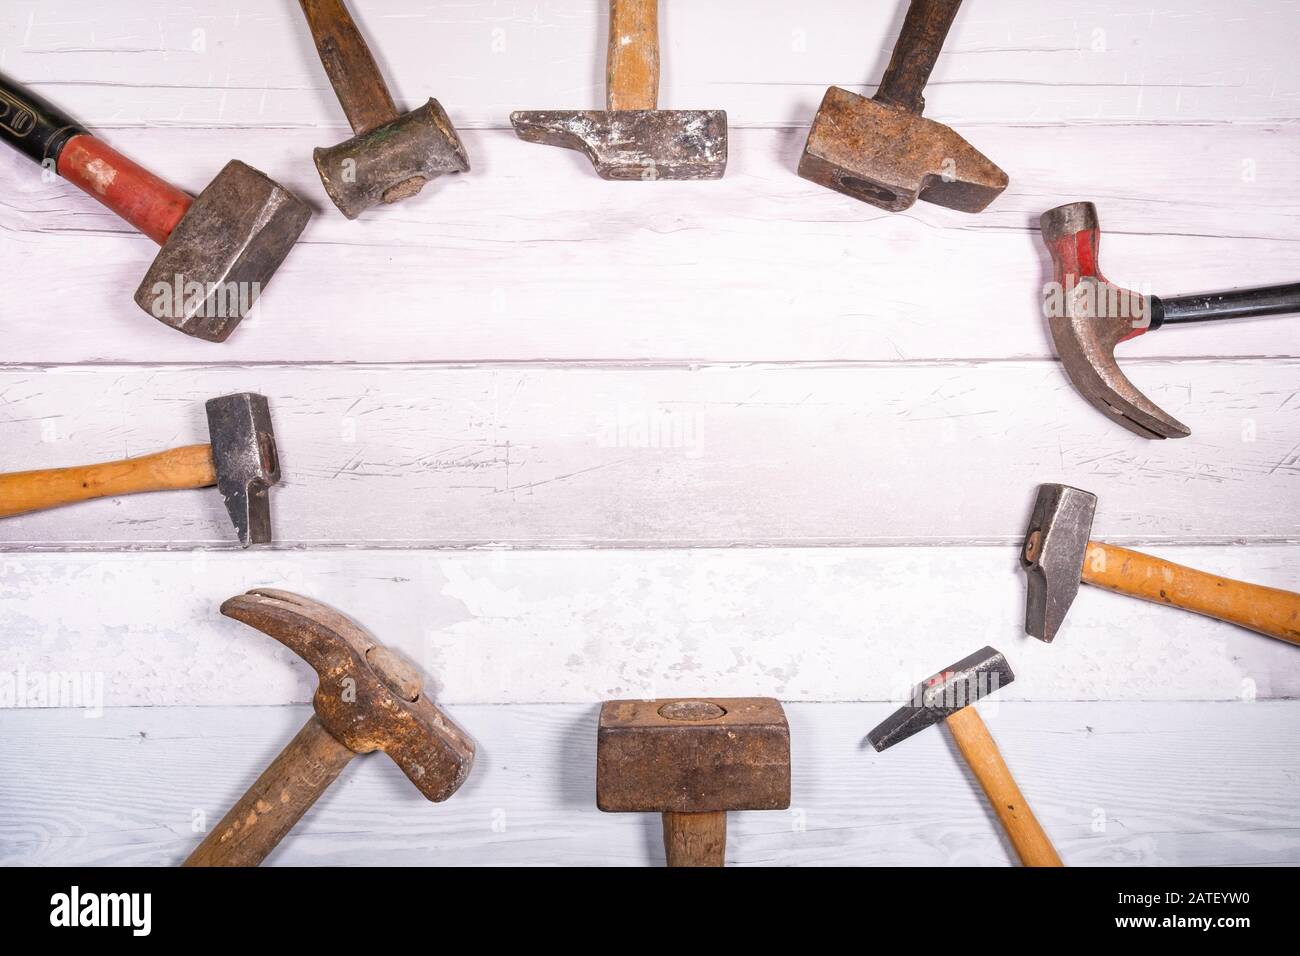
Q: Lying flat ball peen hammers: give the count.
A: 0